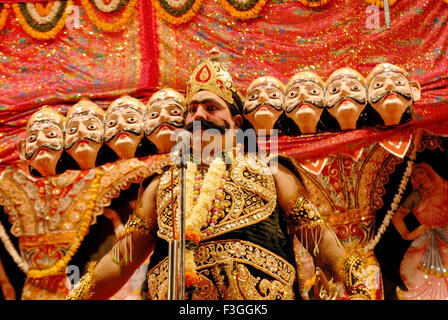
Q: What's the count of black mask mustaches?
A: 8